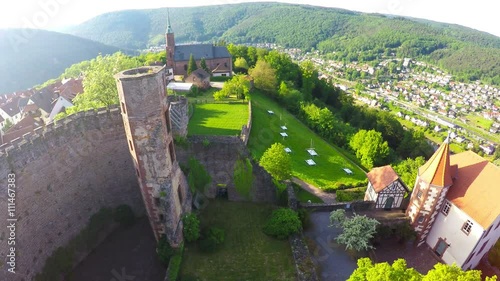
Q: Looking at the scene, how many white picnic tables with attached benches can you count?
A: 7